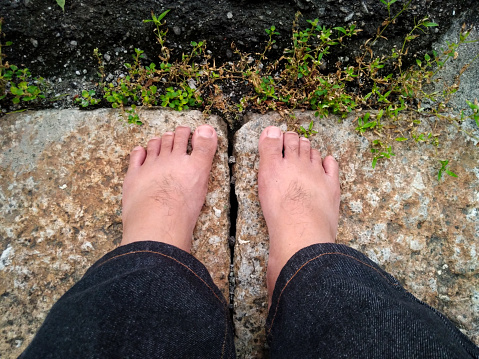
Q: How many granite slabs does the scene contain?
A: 2